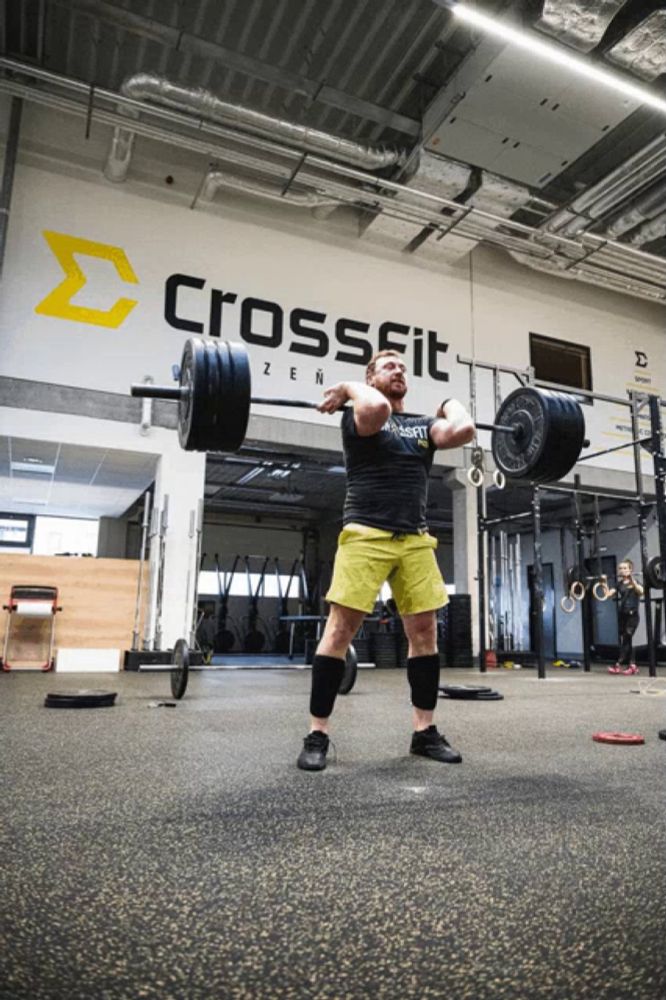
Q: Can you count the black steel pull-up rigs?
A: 1